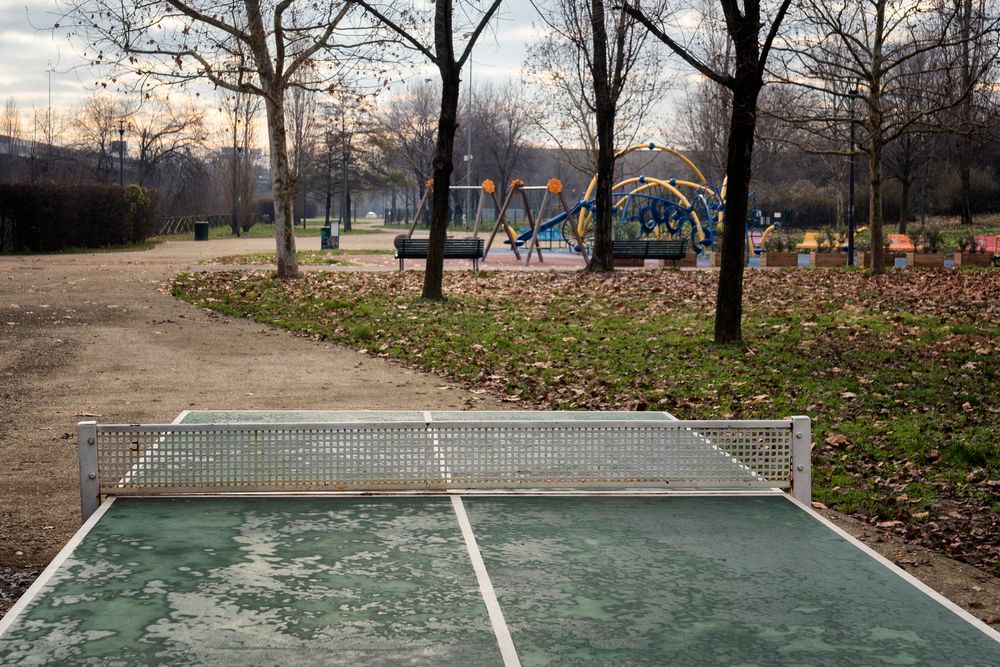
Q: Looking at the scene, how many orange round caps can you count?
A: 4